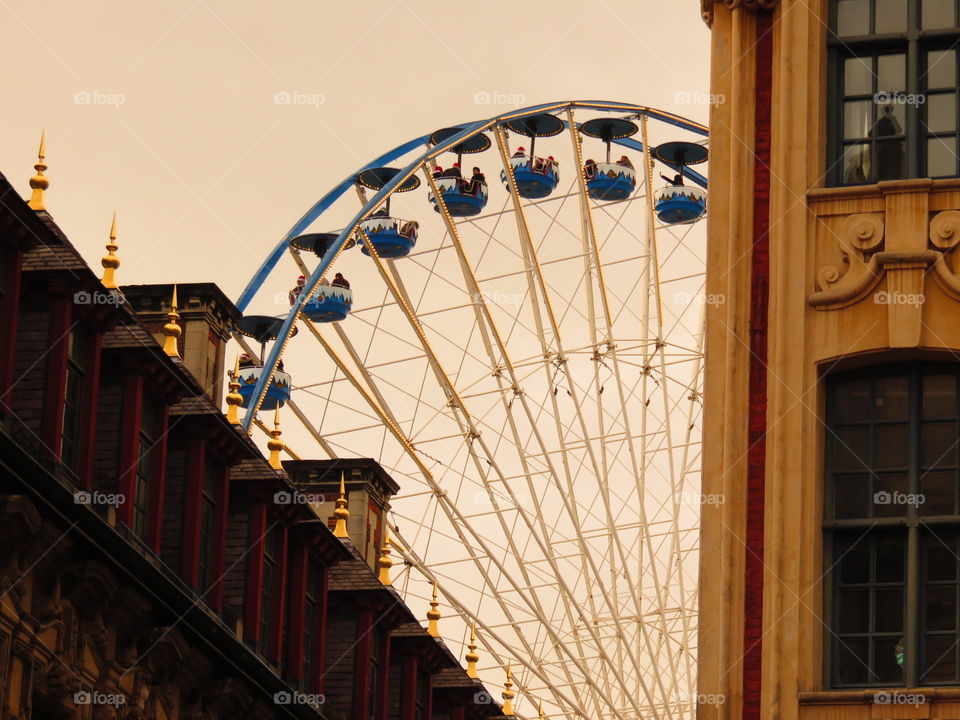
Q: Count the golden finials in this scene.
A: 11